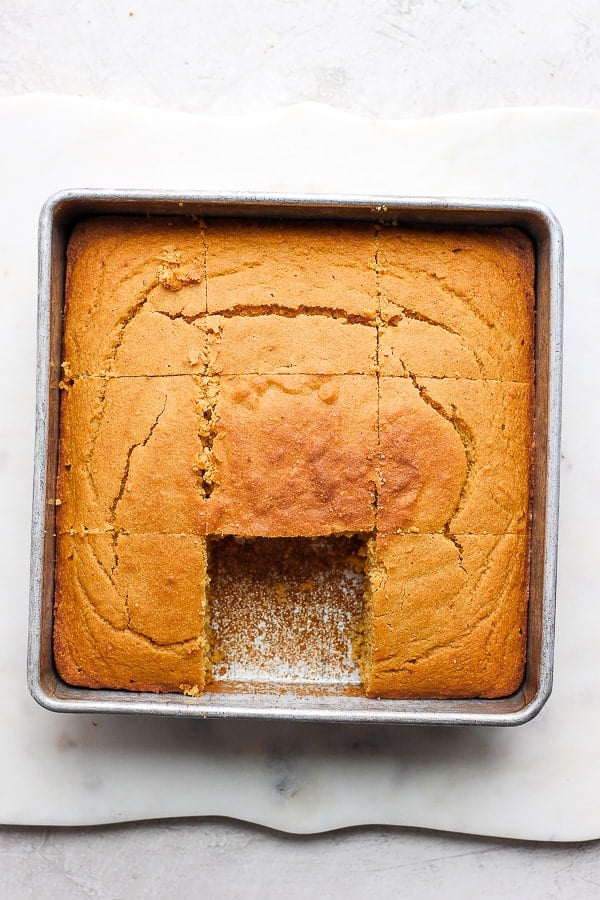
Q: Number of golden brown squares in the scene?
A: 8